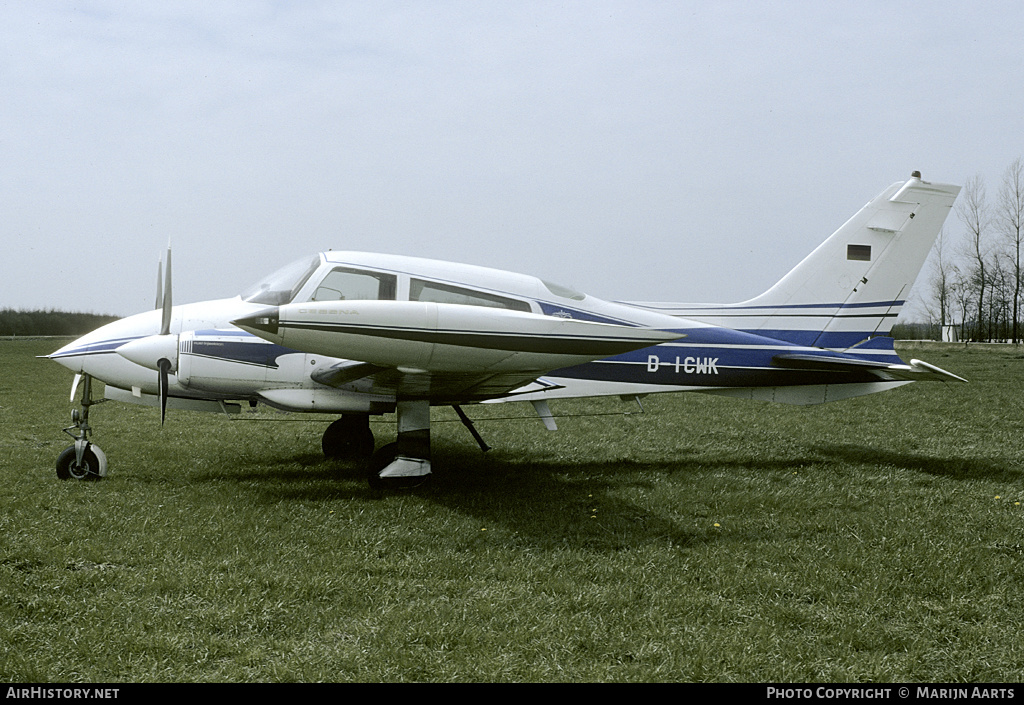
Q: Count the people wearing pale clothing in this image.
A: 0